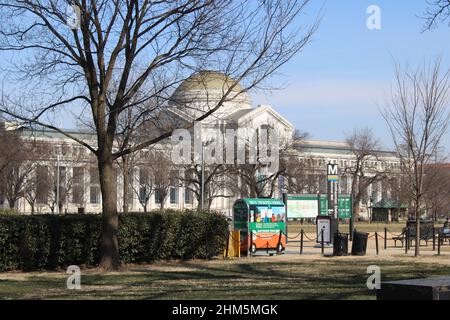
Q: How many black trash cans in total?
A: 2